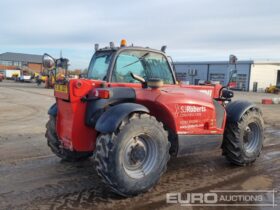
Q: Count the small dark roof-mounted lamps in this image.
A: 3